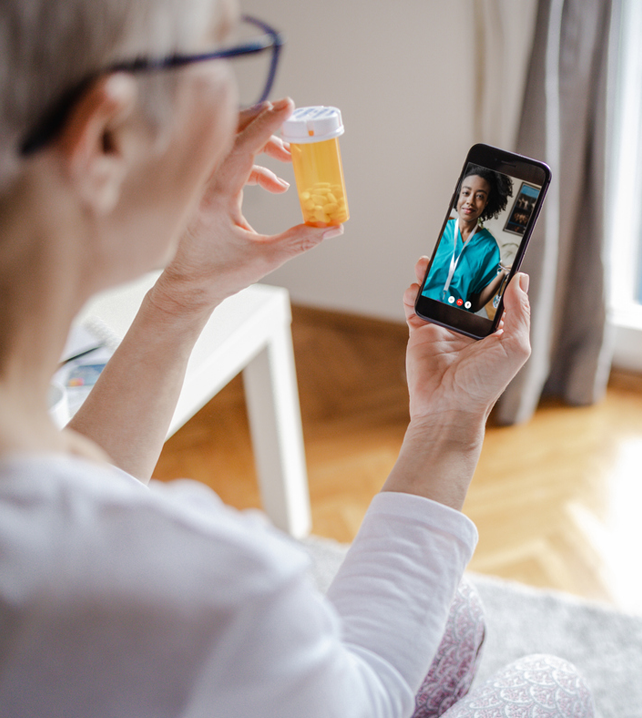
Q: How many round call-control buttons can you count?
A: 3